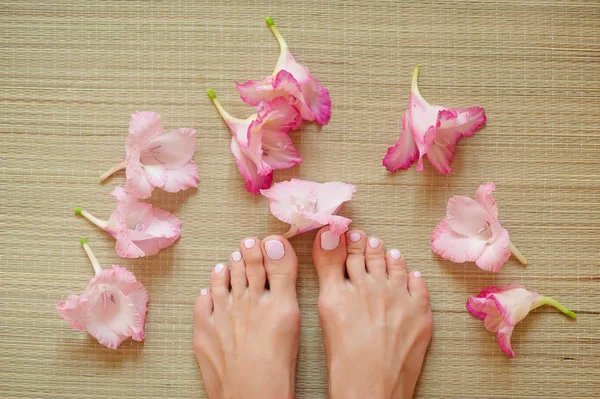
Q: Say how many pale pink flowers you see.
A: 5